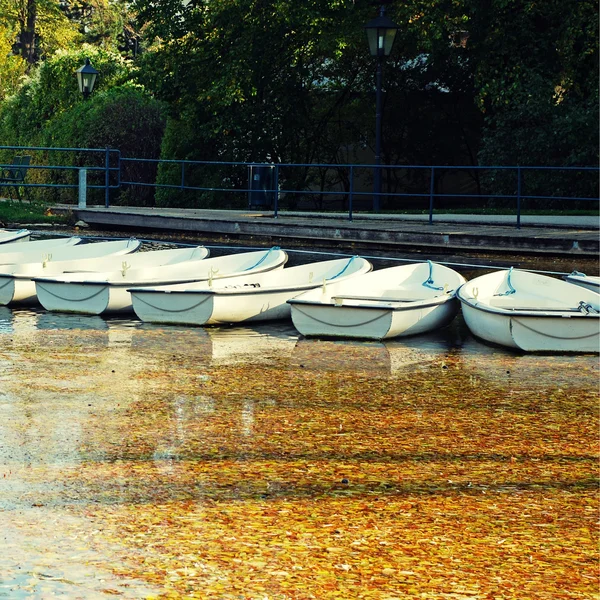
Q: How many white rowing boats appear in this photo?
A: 9